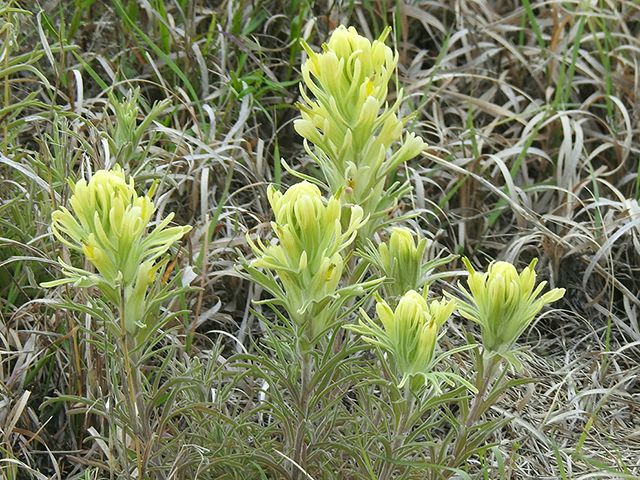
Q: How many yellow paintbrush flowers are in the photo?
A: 6